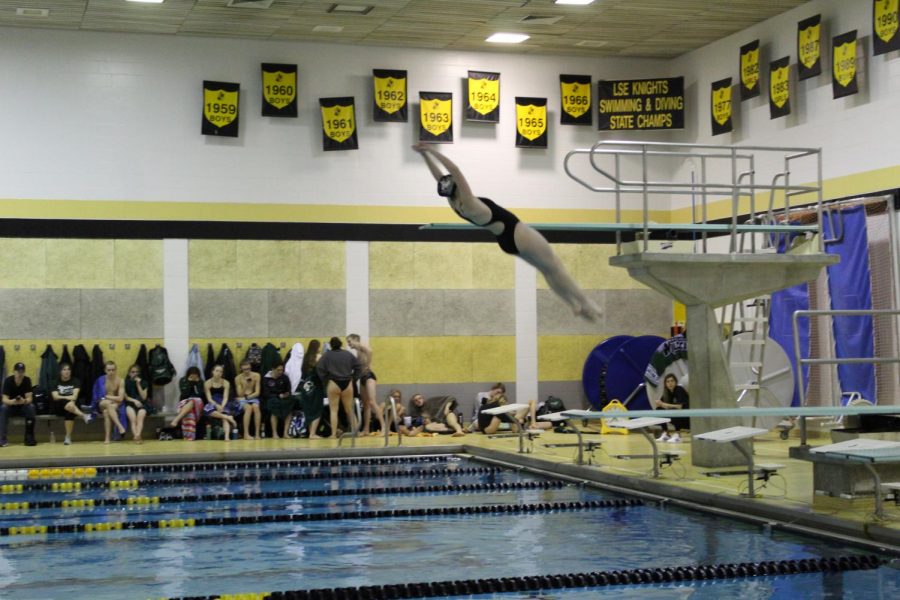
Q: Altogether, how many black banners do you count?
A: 15